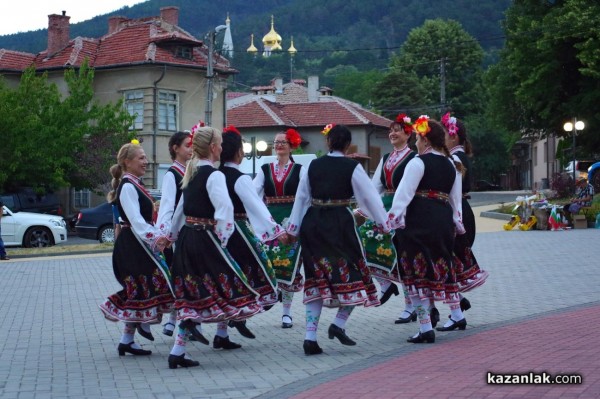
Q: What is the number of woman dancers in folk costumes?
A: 9